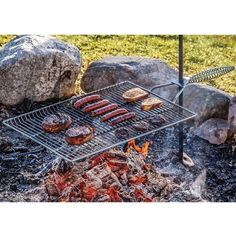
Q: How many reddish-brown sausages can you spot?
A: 5